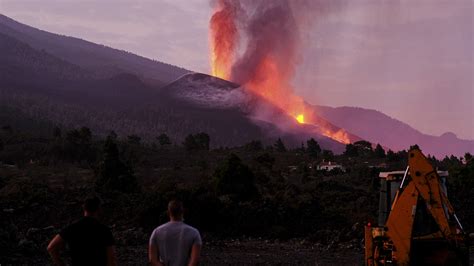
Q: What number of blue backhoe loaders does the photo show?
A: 0